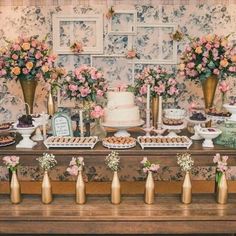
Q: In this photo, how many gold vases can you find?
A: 11